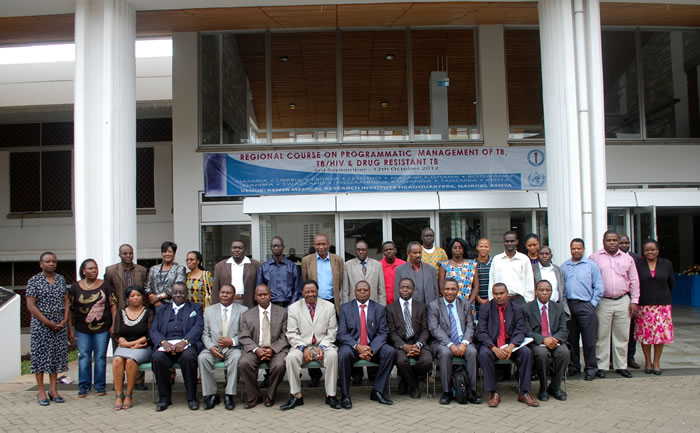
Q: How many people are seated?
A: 10